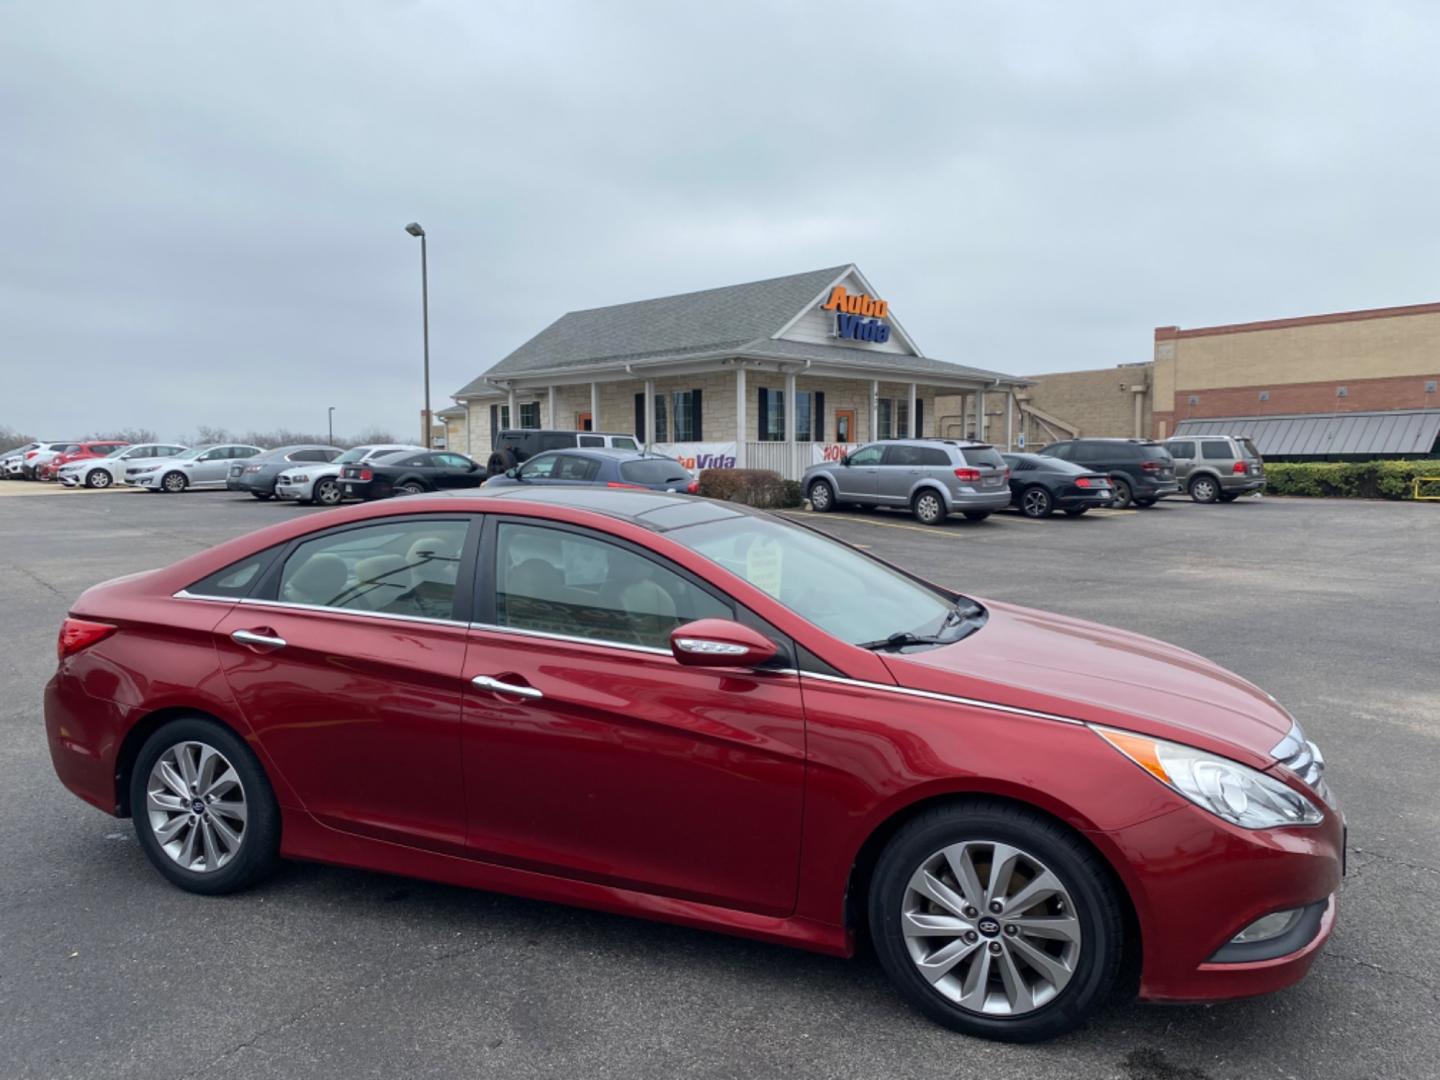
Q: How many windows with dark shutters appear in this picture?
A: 4